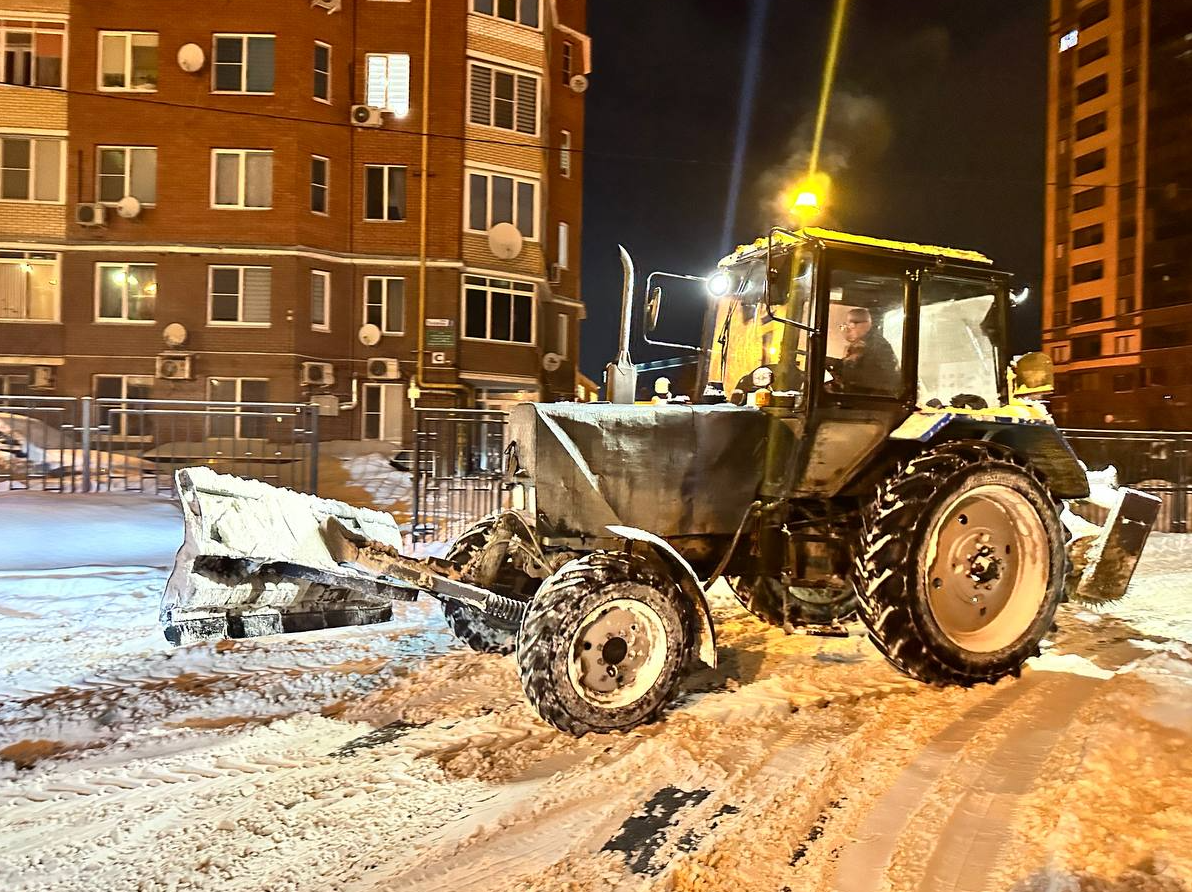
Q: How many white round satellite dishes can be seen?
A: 7